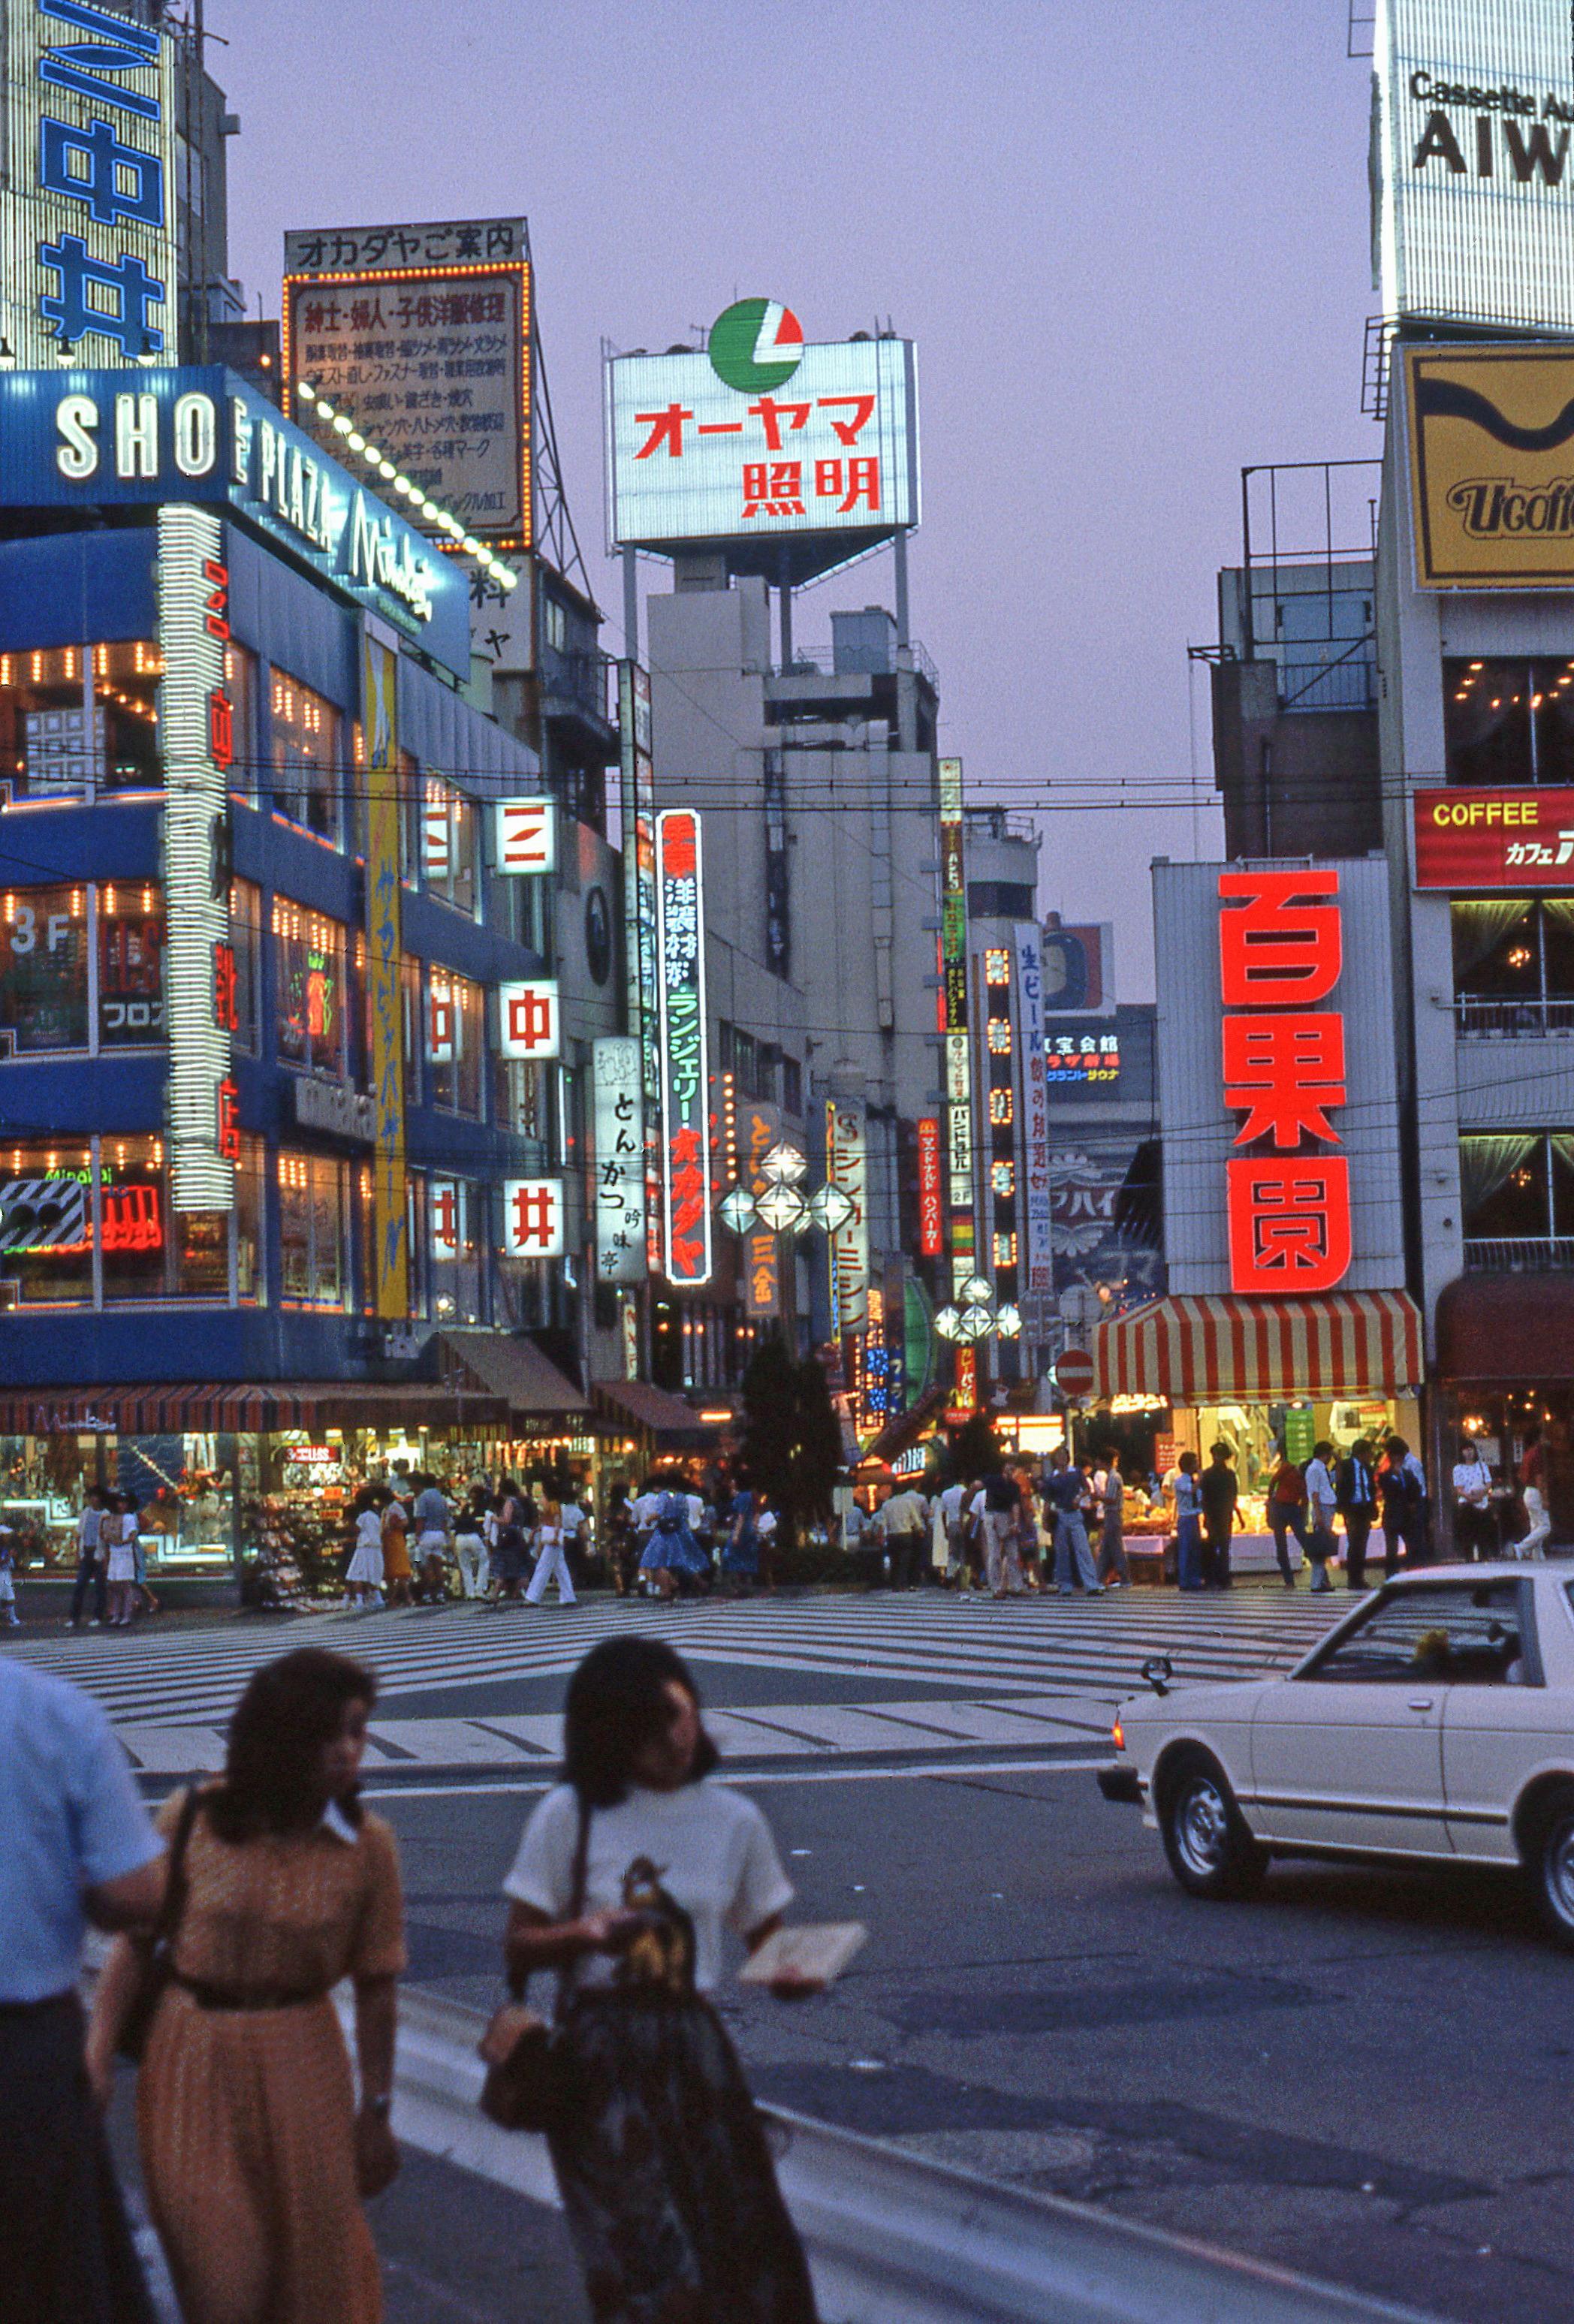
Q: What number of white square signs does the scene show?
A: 3